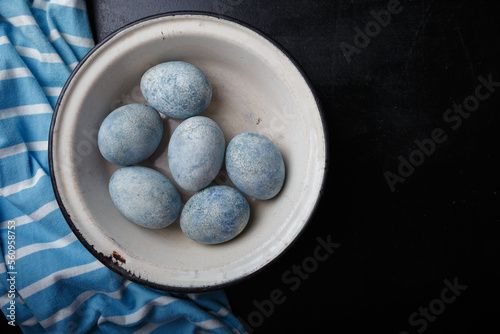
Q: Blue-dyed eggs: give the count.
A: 6